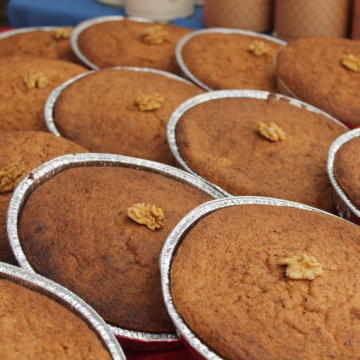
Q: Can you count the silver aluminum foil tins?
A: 9